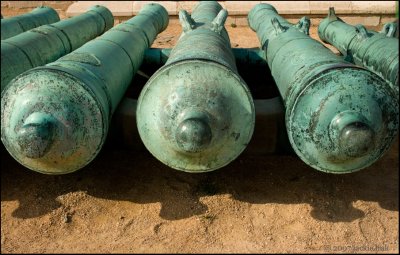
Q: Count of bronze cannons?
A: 6